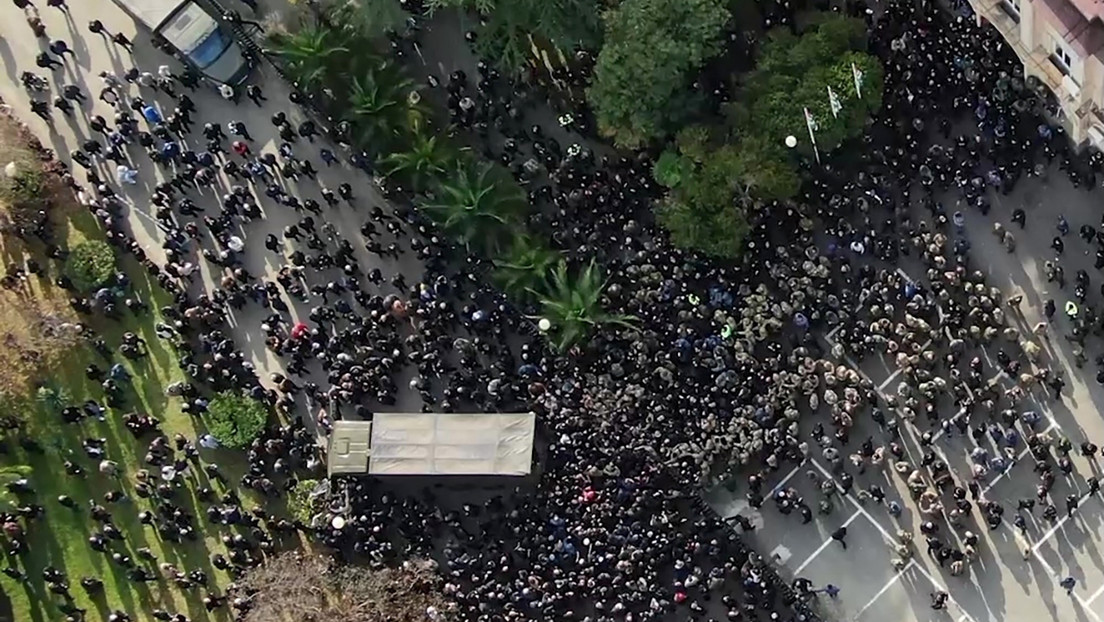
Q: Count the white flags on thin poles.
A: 3